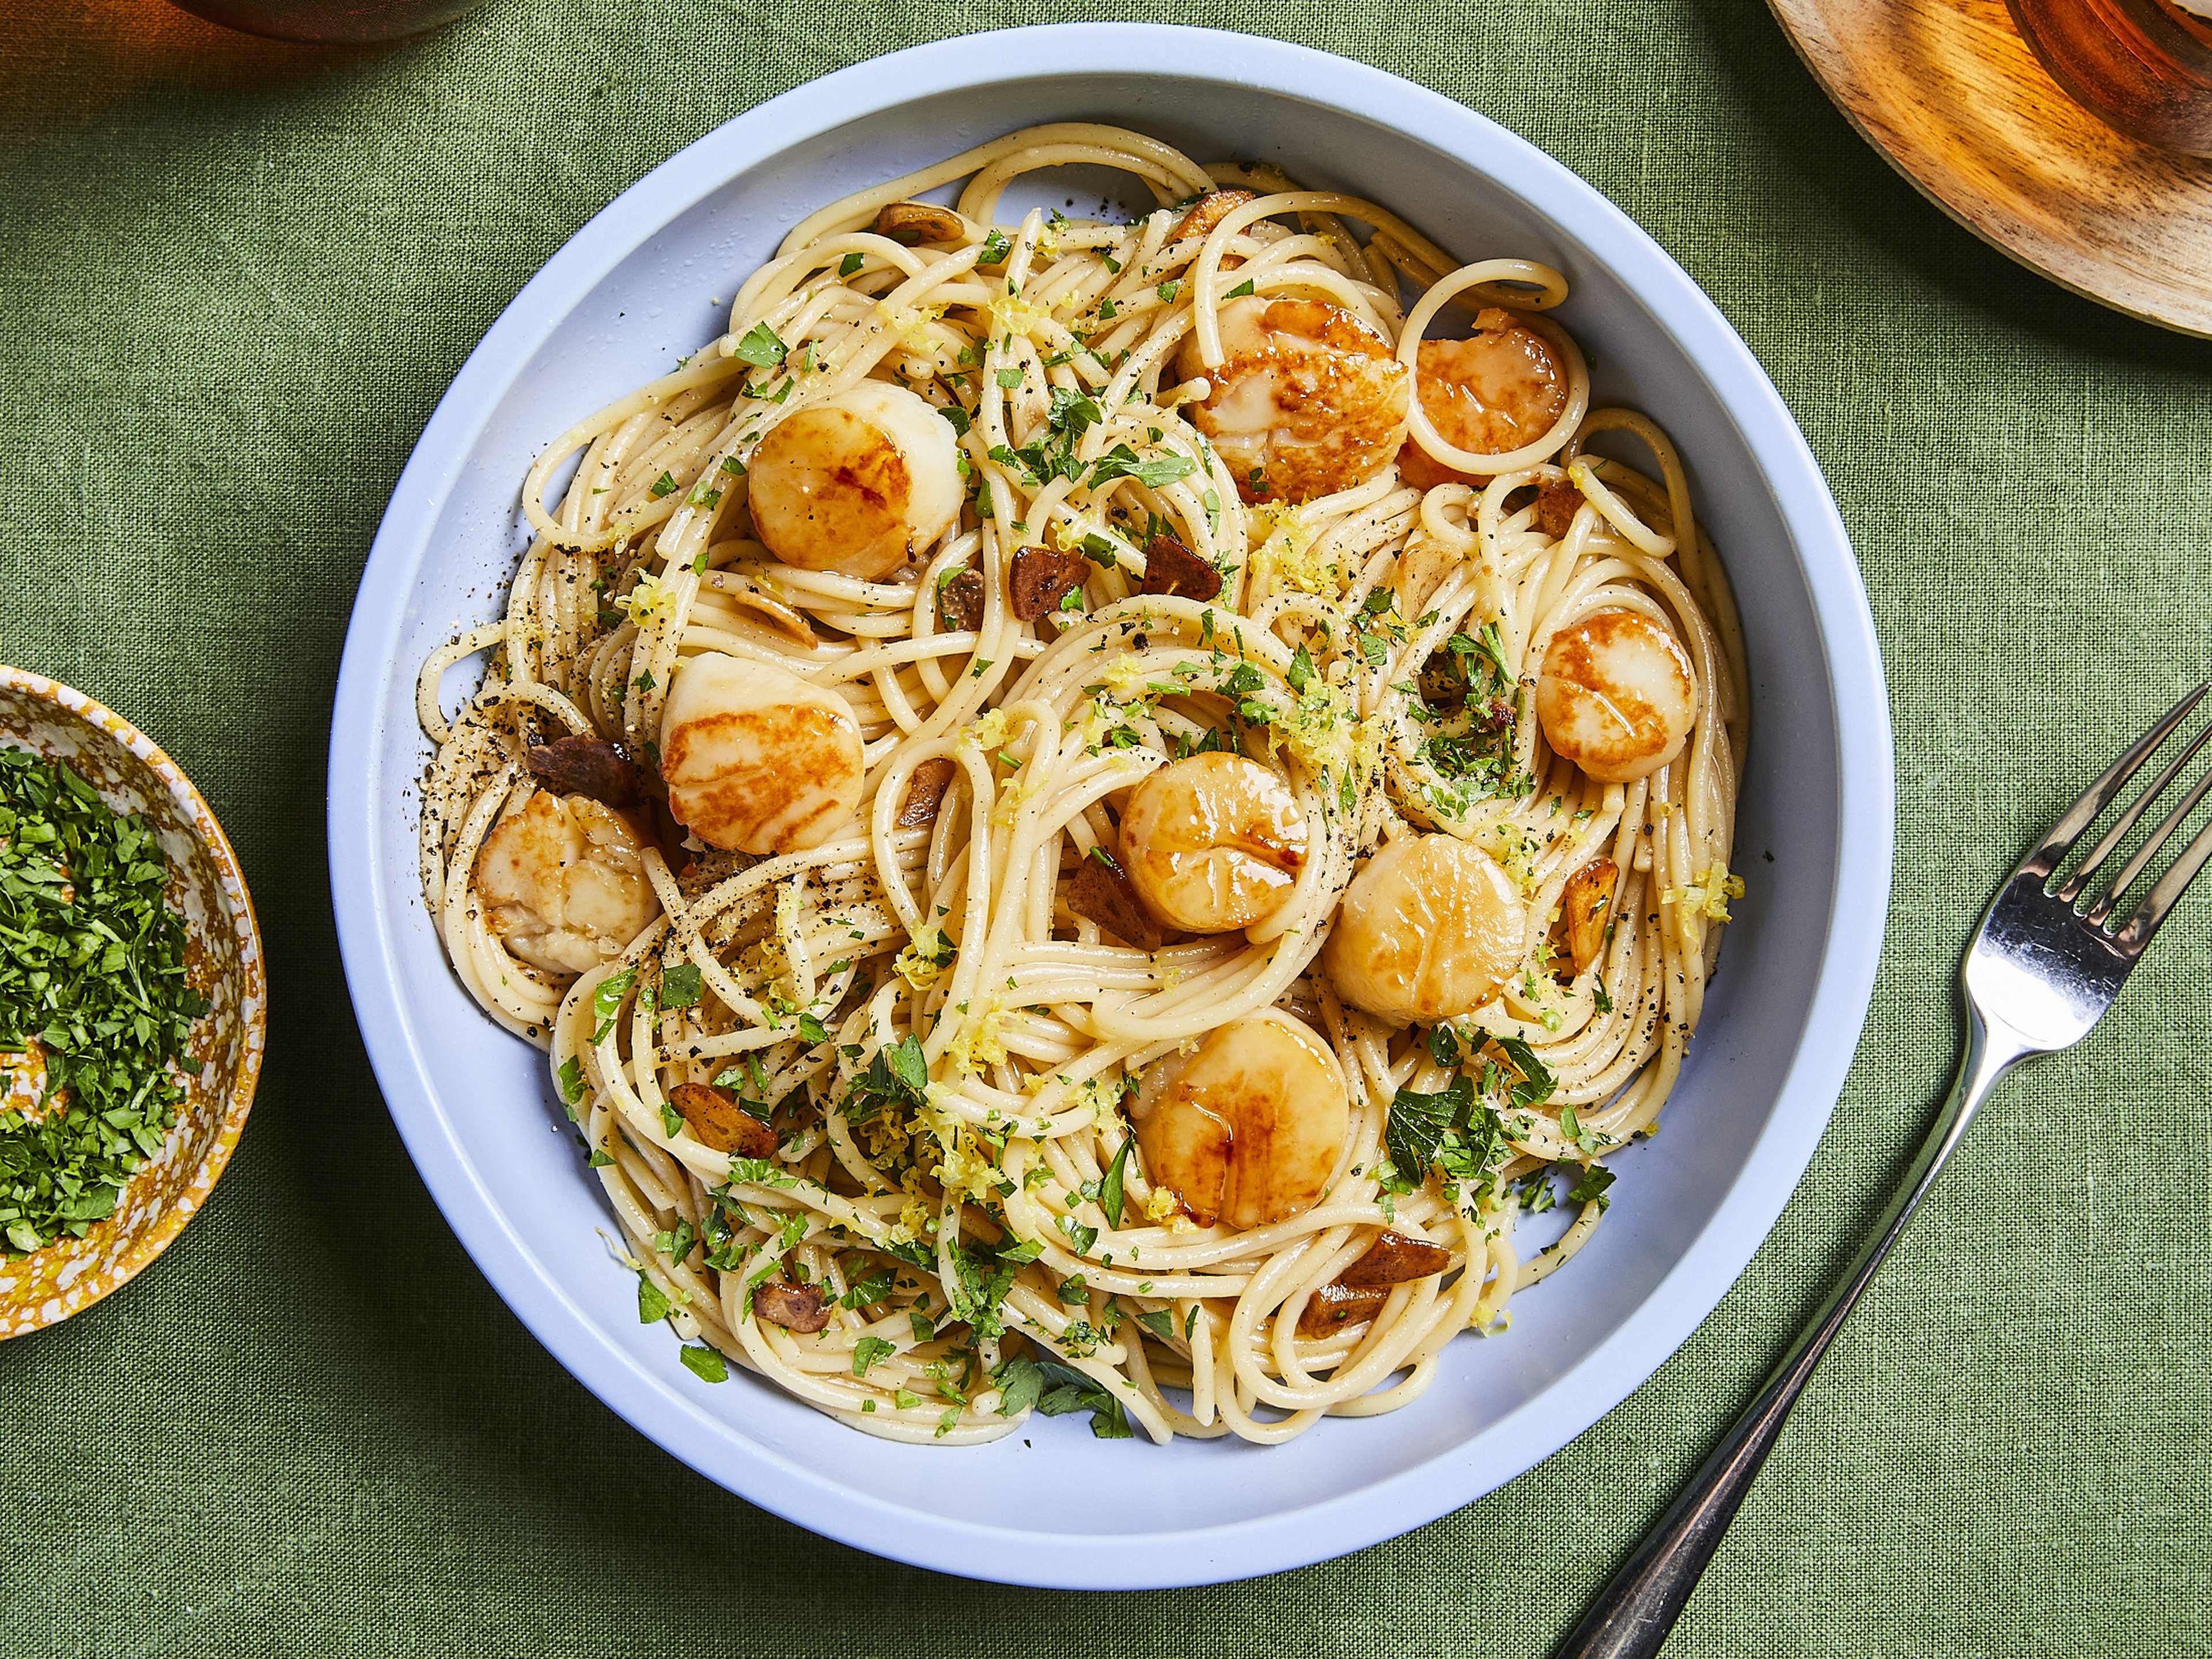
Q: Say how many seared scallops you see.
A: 9